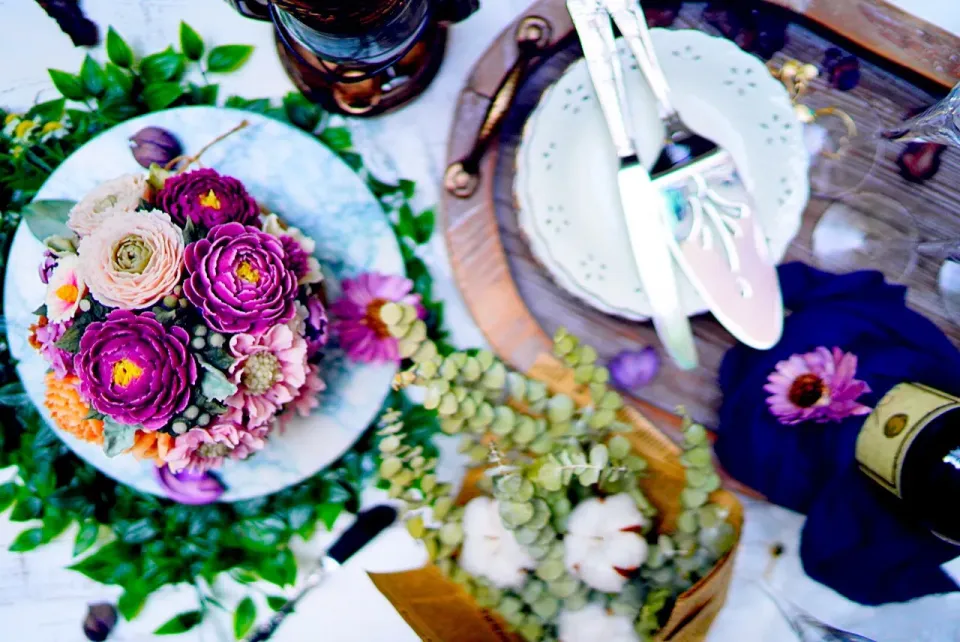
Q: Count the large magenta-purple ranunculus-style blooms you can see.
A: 3